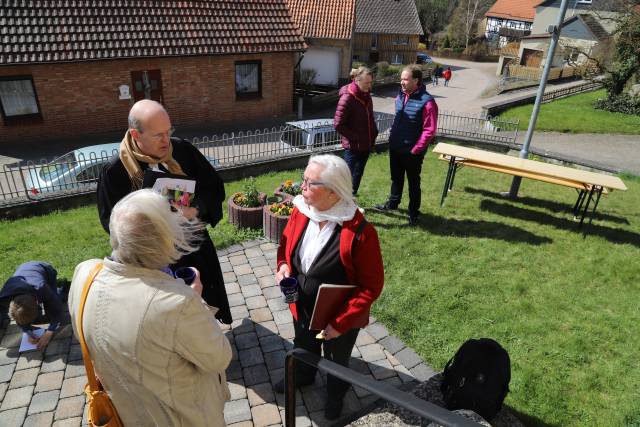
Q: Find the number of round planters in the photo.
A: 3